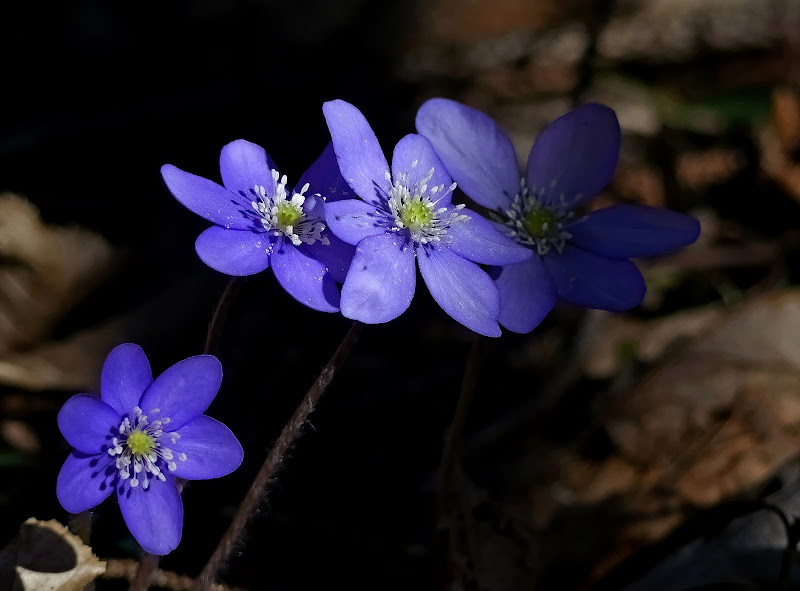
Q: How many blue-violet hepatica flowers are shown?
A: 4